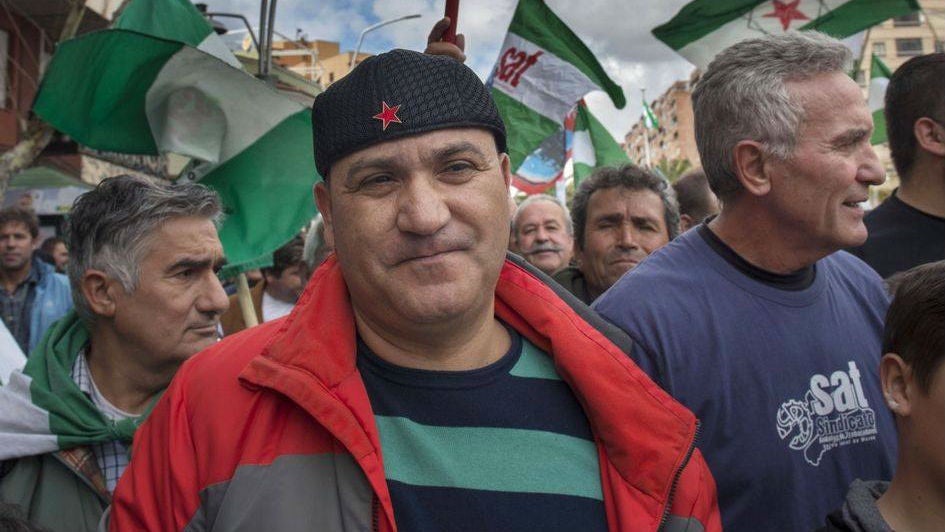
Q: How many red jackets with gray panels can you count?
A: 1